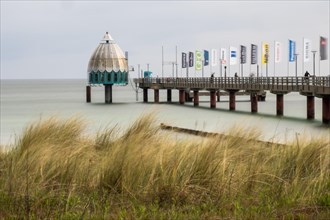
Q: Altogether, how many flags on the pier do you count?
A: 14